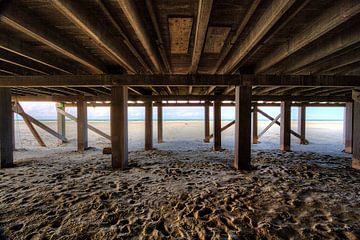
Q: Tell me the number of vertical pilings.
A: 14